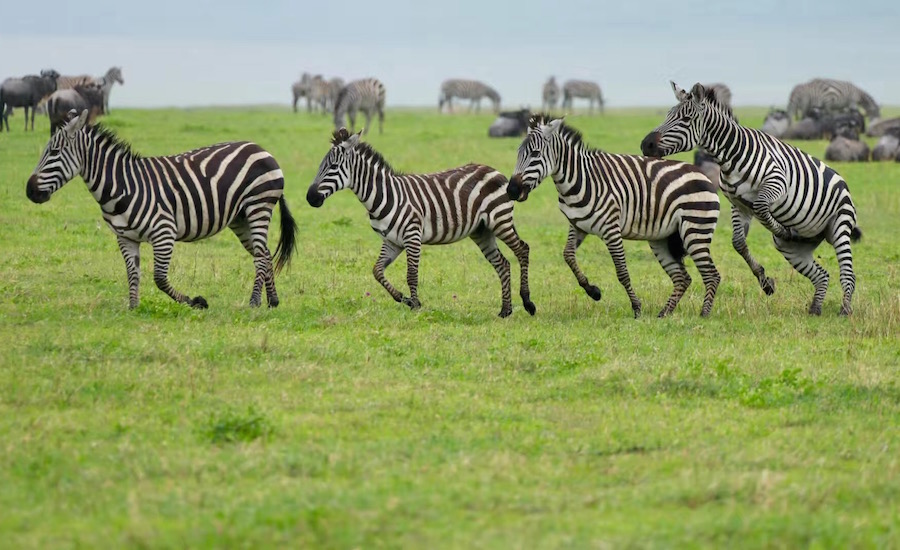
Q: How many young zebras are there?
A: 1